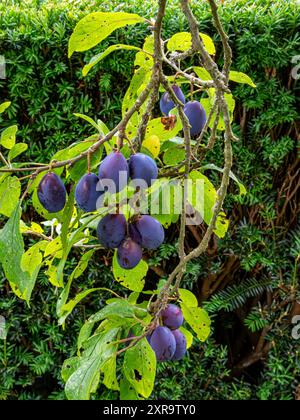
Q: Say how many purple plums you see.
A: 12